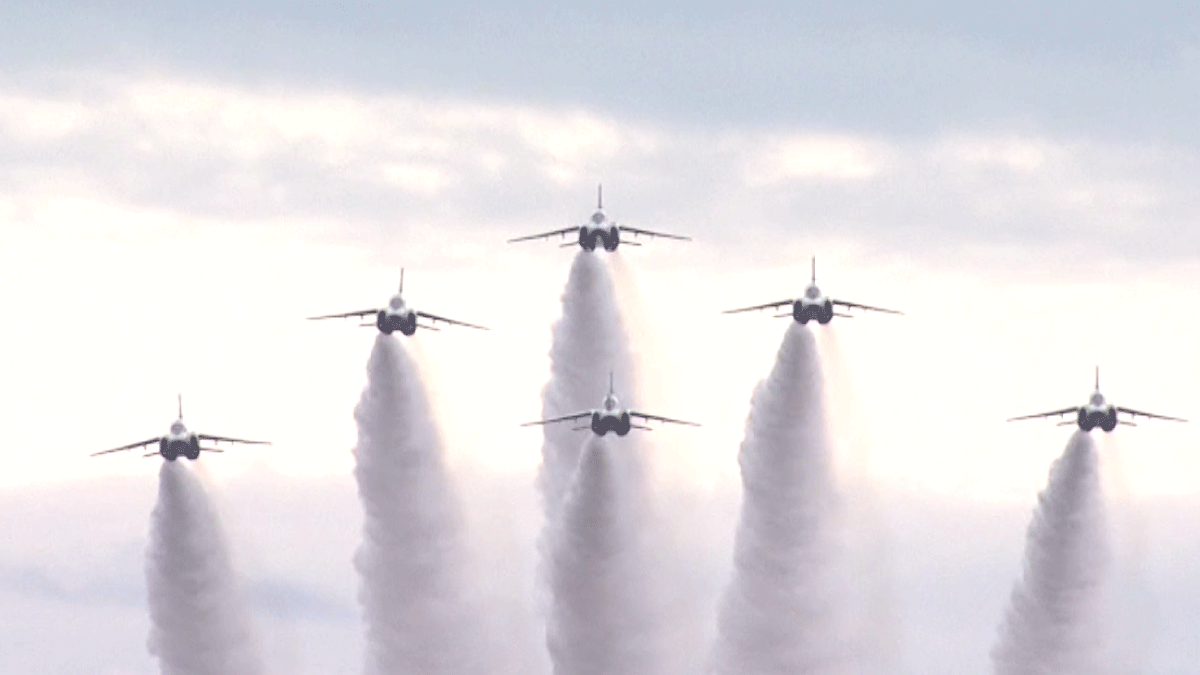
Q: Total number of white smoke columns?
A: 6